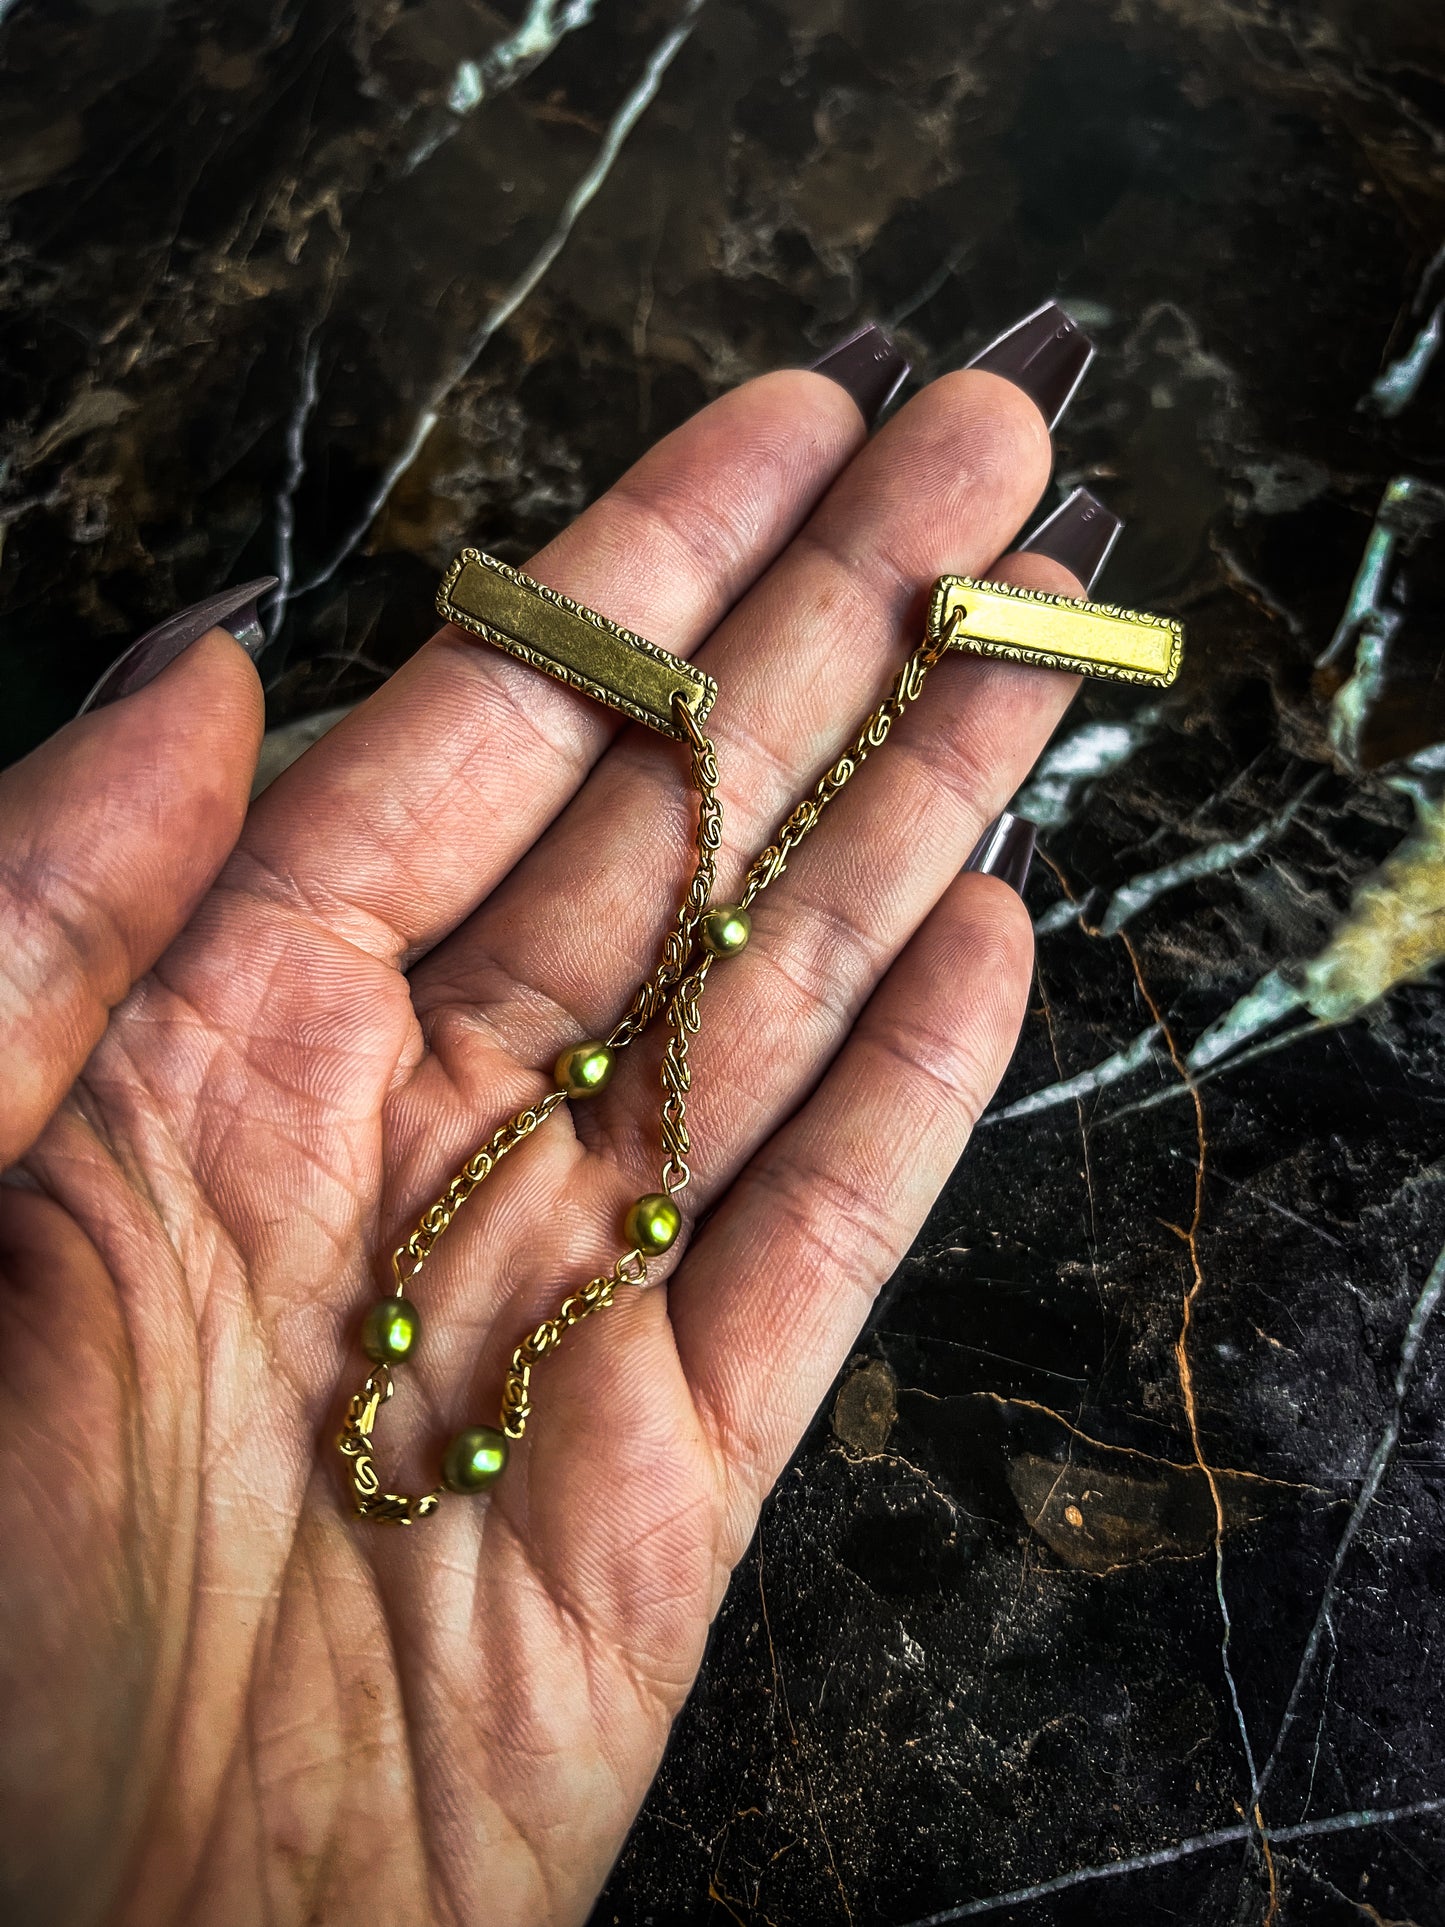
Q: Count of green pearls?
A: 5